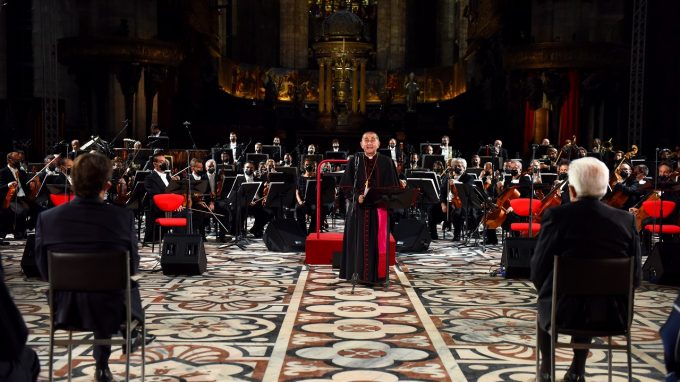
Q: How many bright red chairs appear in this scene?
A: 4